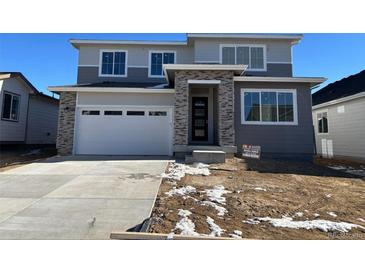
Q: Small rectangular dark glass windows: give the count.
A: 4